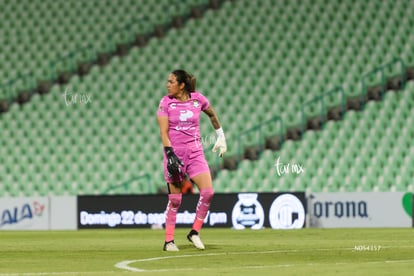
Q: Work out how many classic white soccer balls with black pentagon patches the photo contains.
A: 0